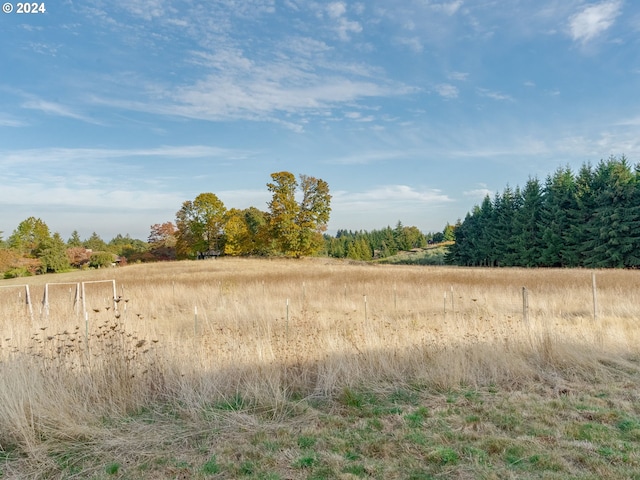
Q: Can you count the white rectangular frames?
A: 3